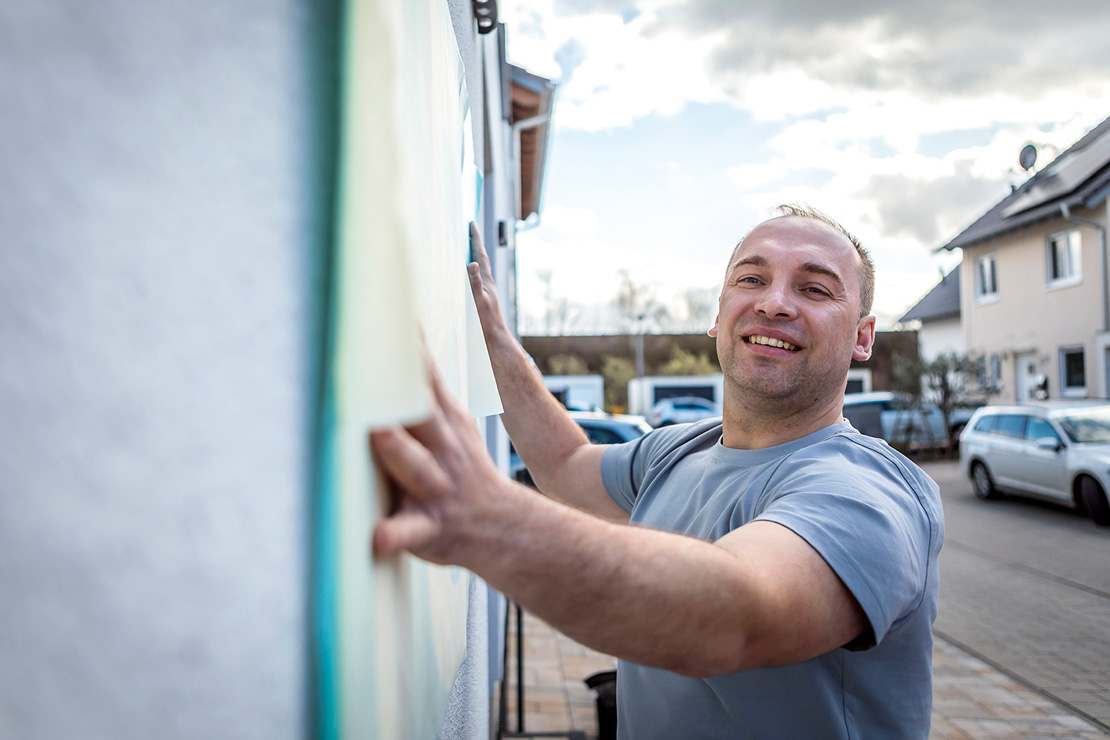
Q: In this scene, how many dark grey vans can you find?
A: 1